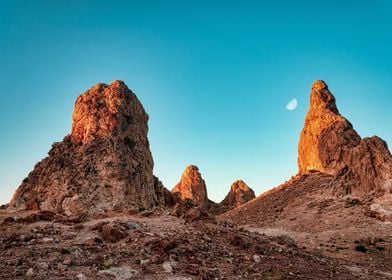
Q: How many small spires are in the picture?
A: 2